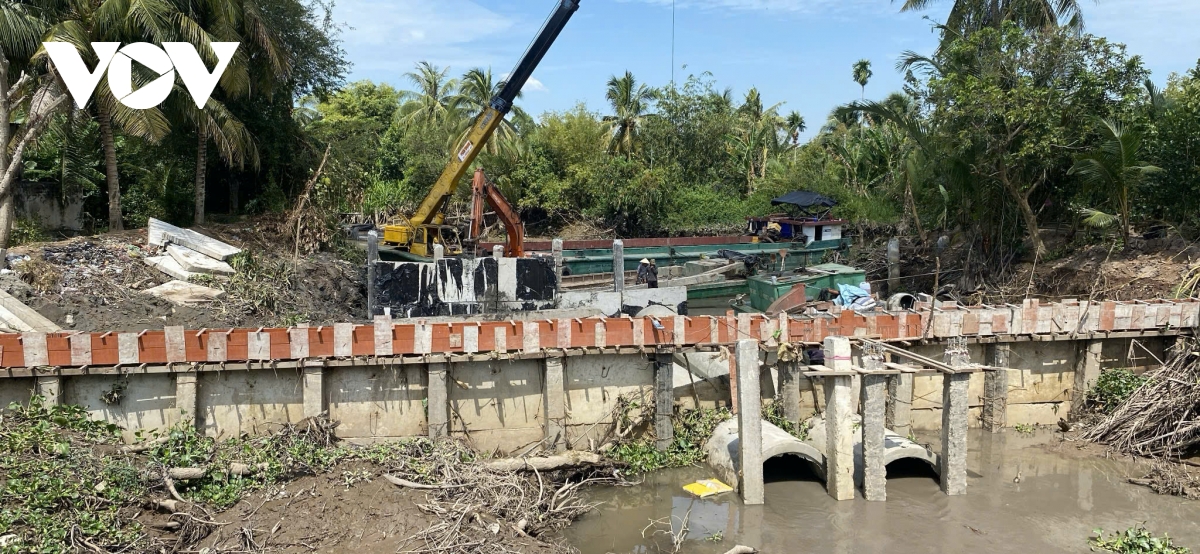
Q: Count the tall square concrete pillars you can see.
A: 4